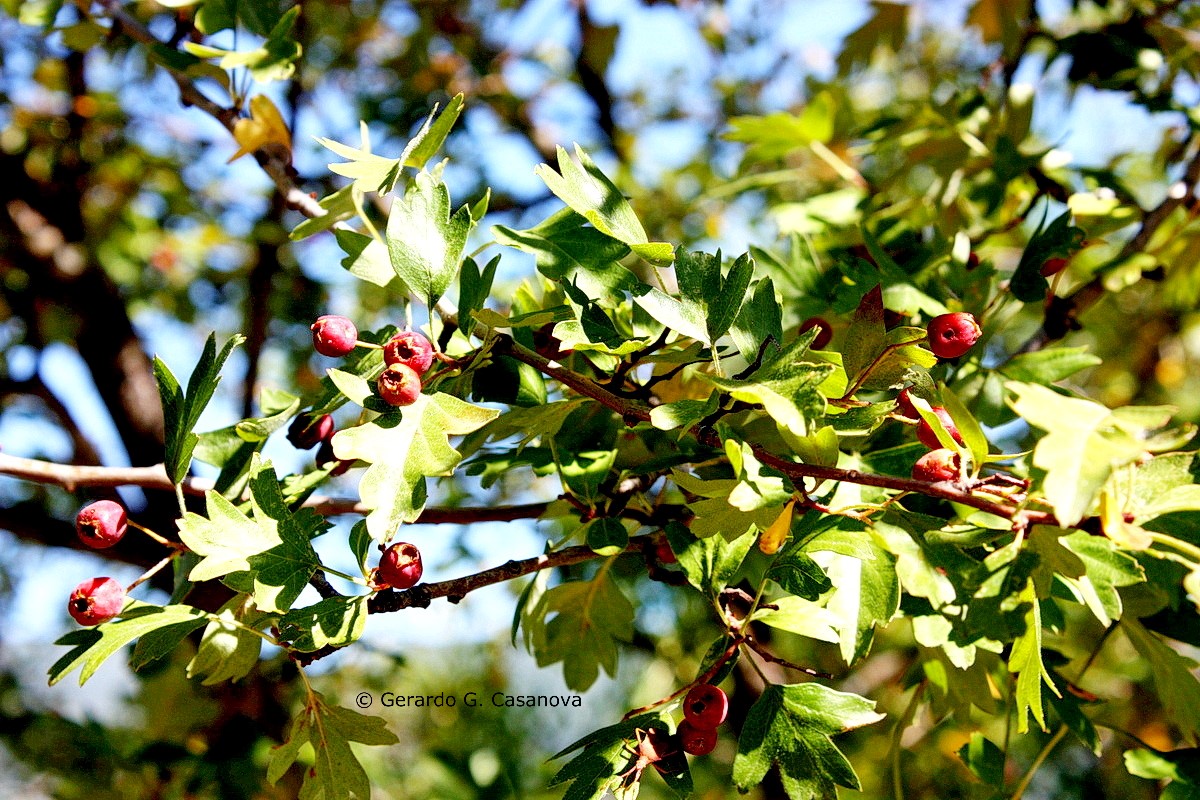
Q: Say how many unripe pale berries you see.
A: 0